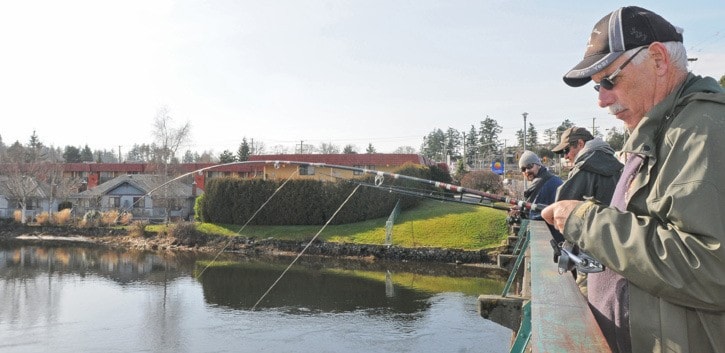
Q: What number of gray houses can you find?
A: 2